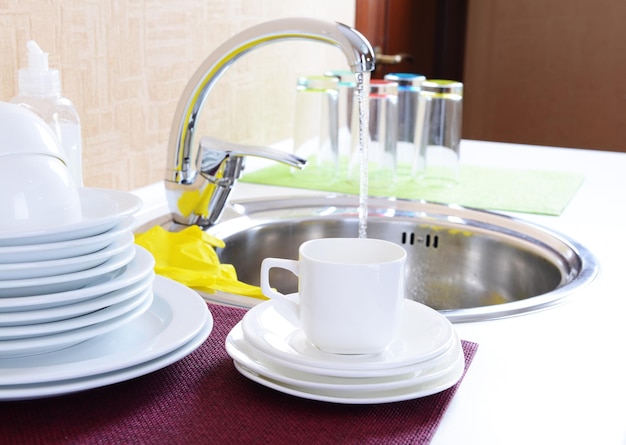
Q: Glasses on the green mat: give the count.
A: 5